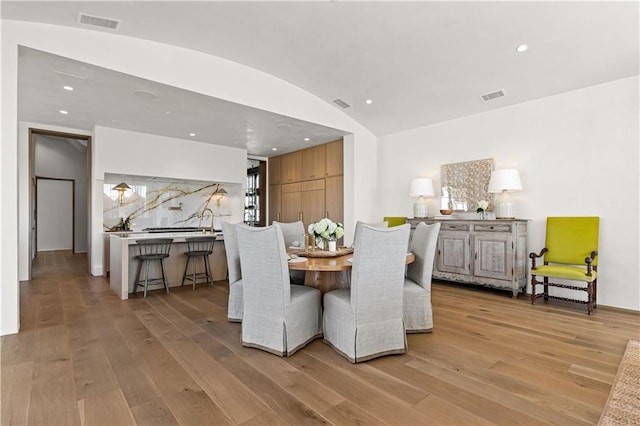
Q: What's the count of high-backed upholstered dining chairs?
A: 6